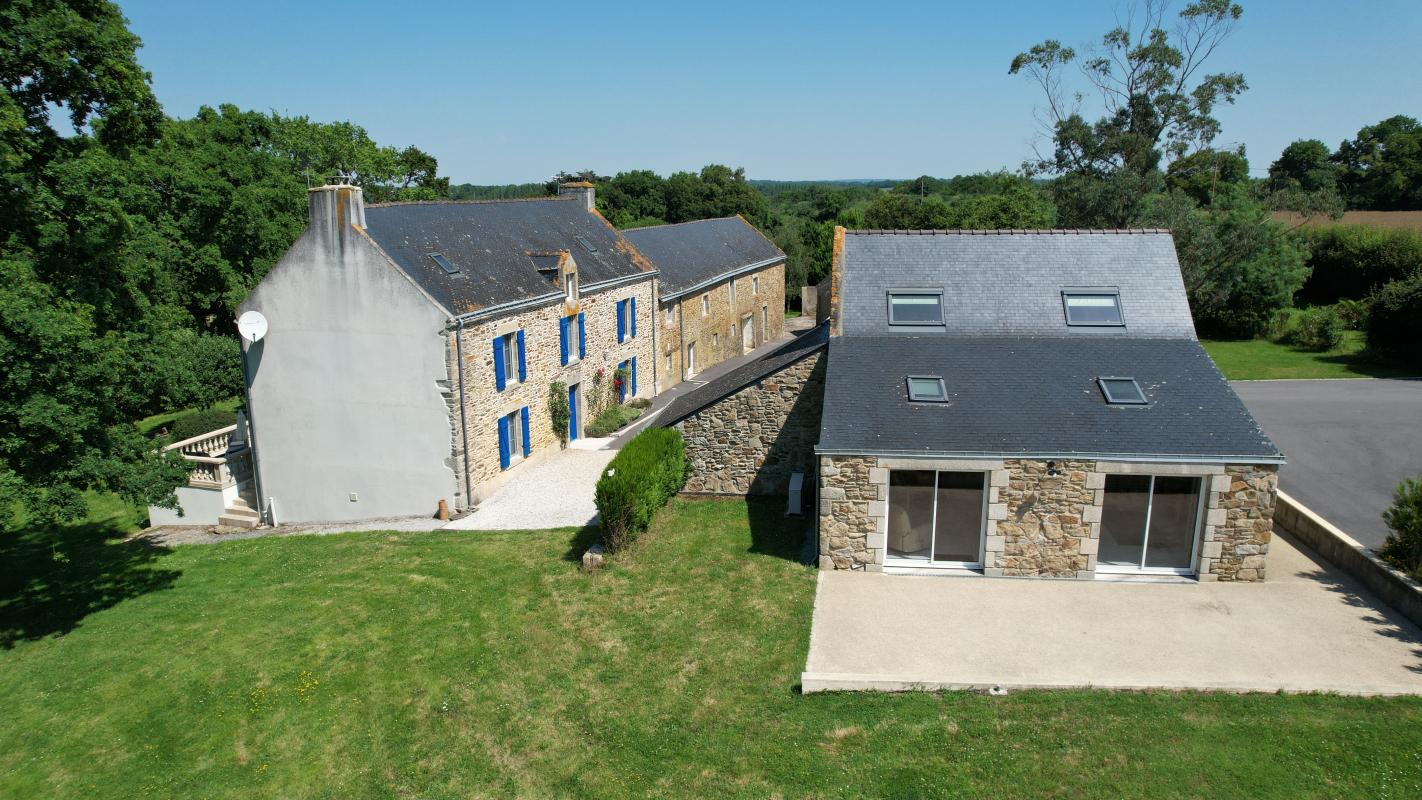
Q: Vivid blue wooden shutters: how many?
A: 10